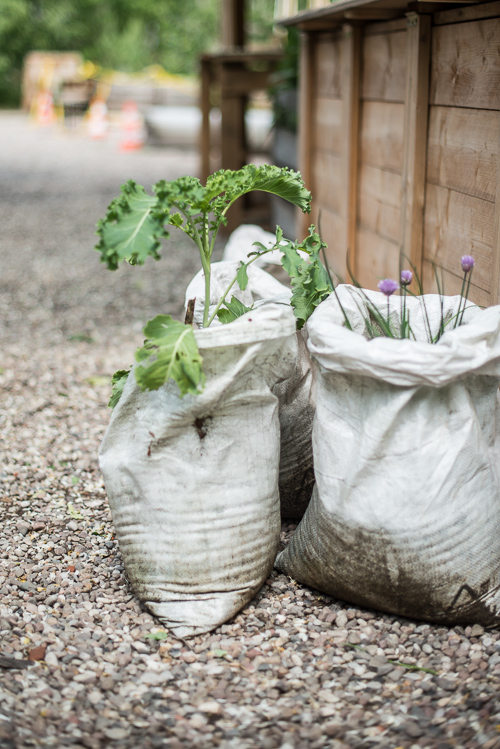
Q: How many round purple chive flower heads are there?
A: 3